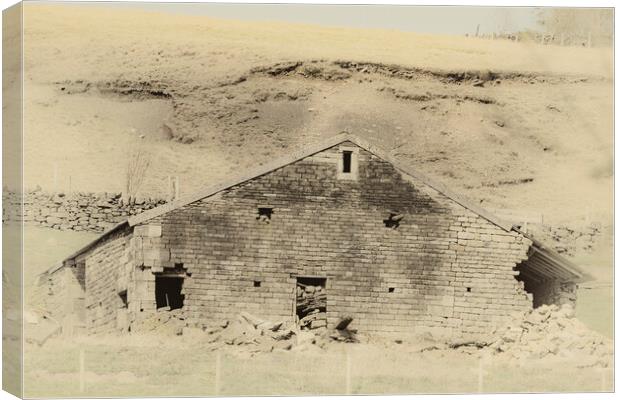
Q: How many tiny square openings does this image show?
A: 3